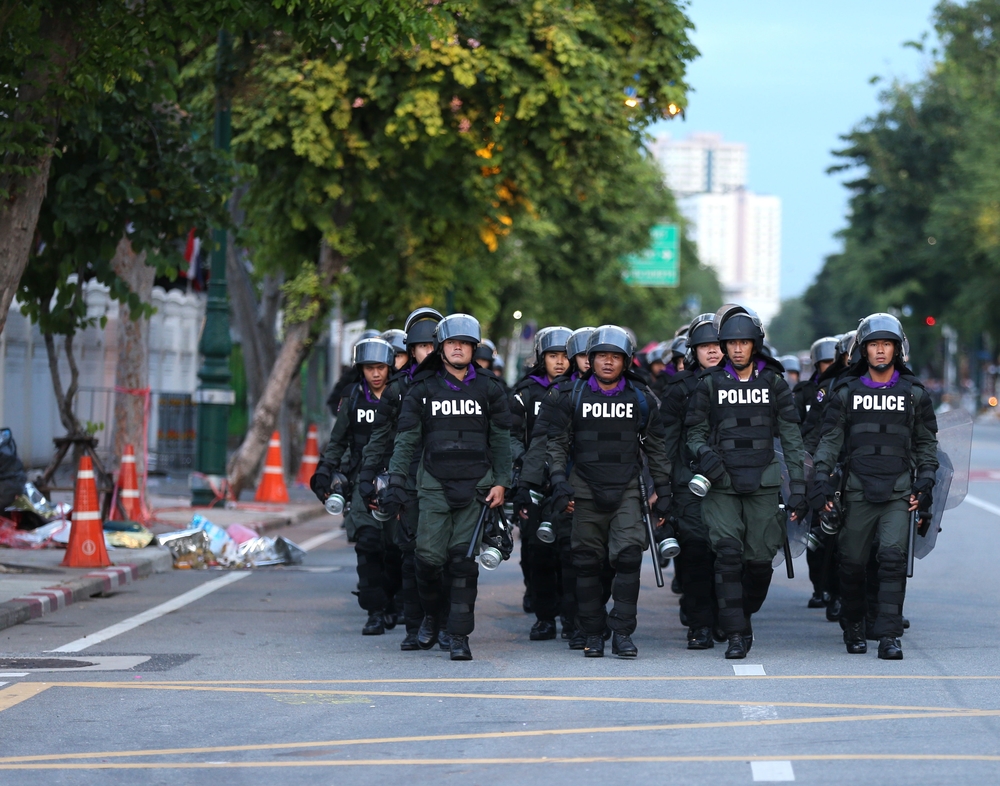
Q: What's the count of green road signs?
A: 1